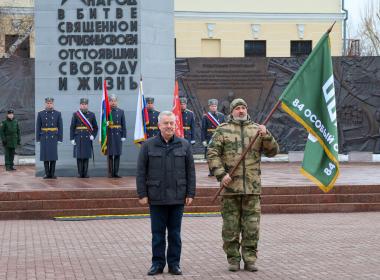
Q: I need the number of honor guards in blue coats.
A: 6